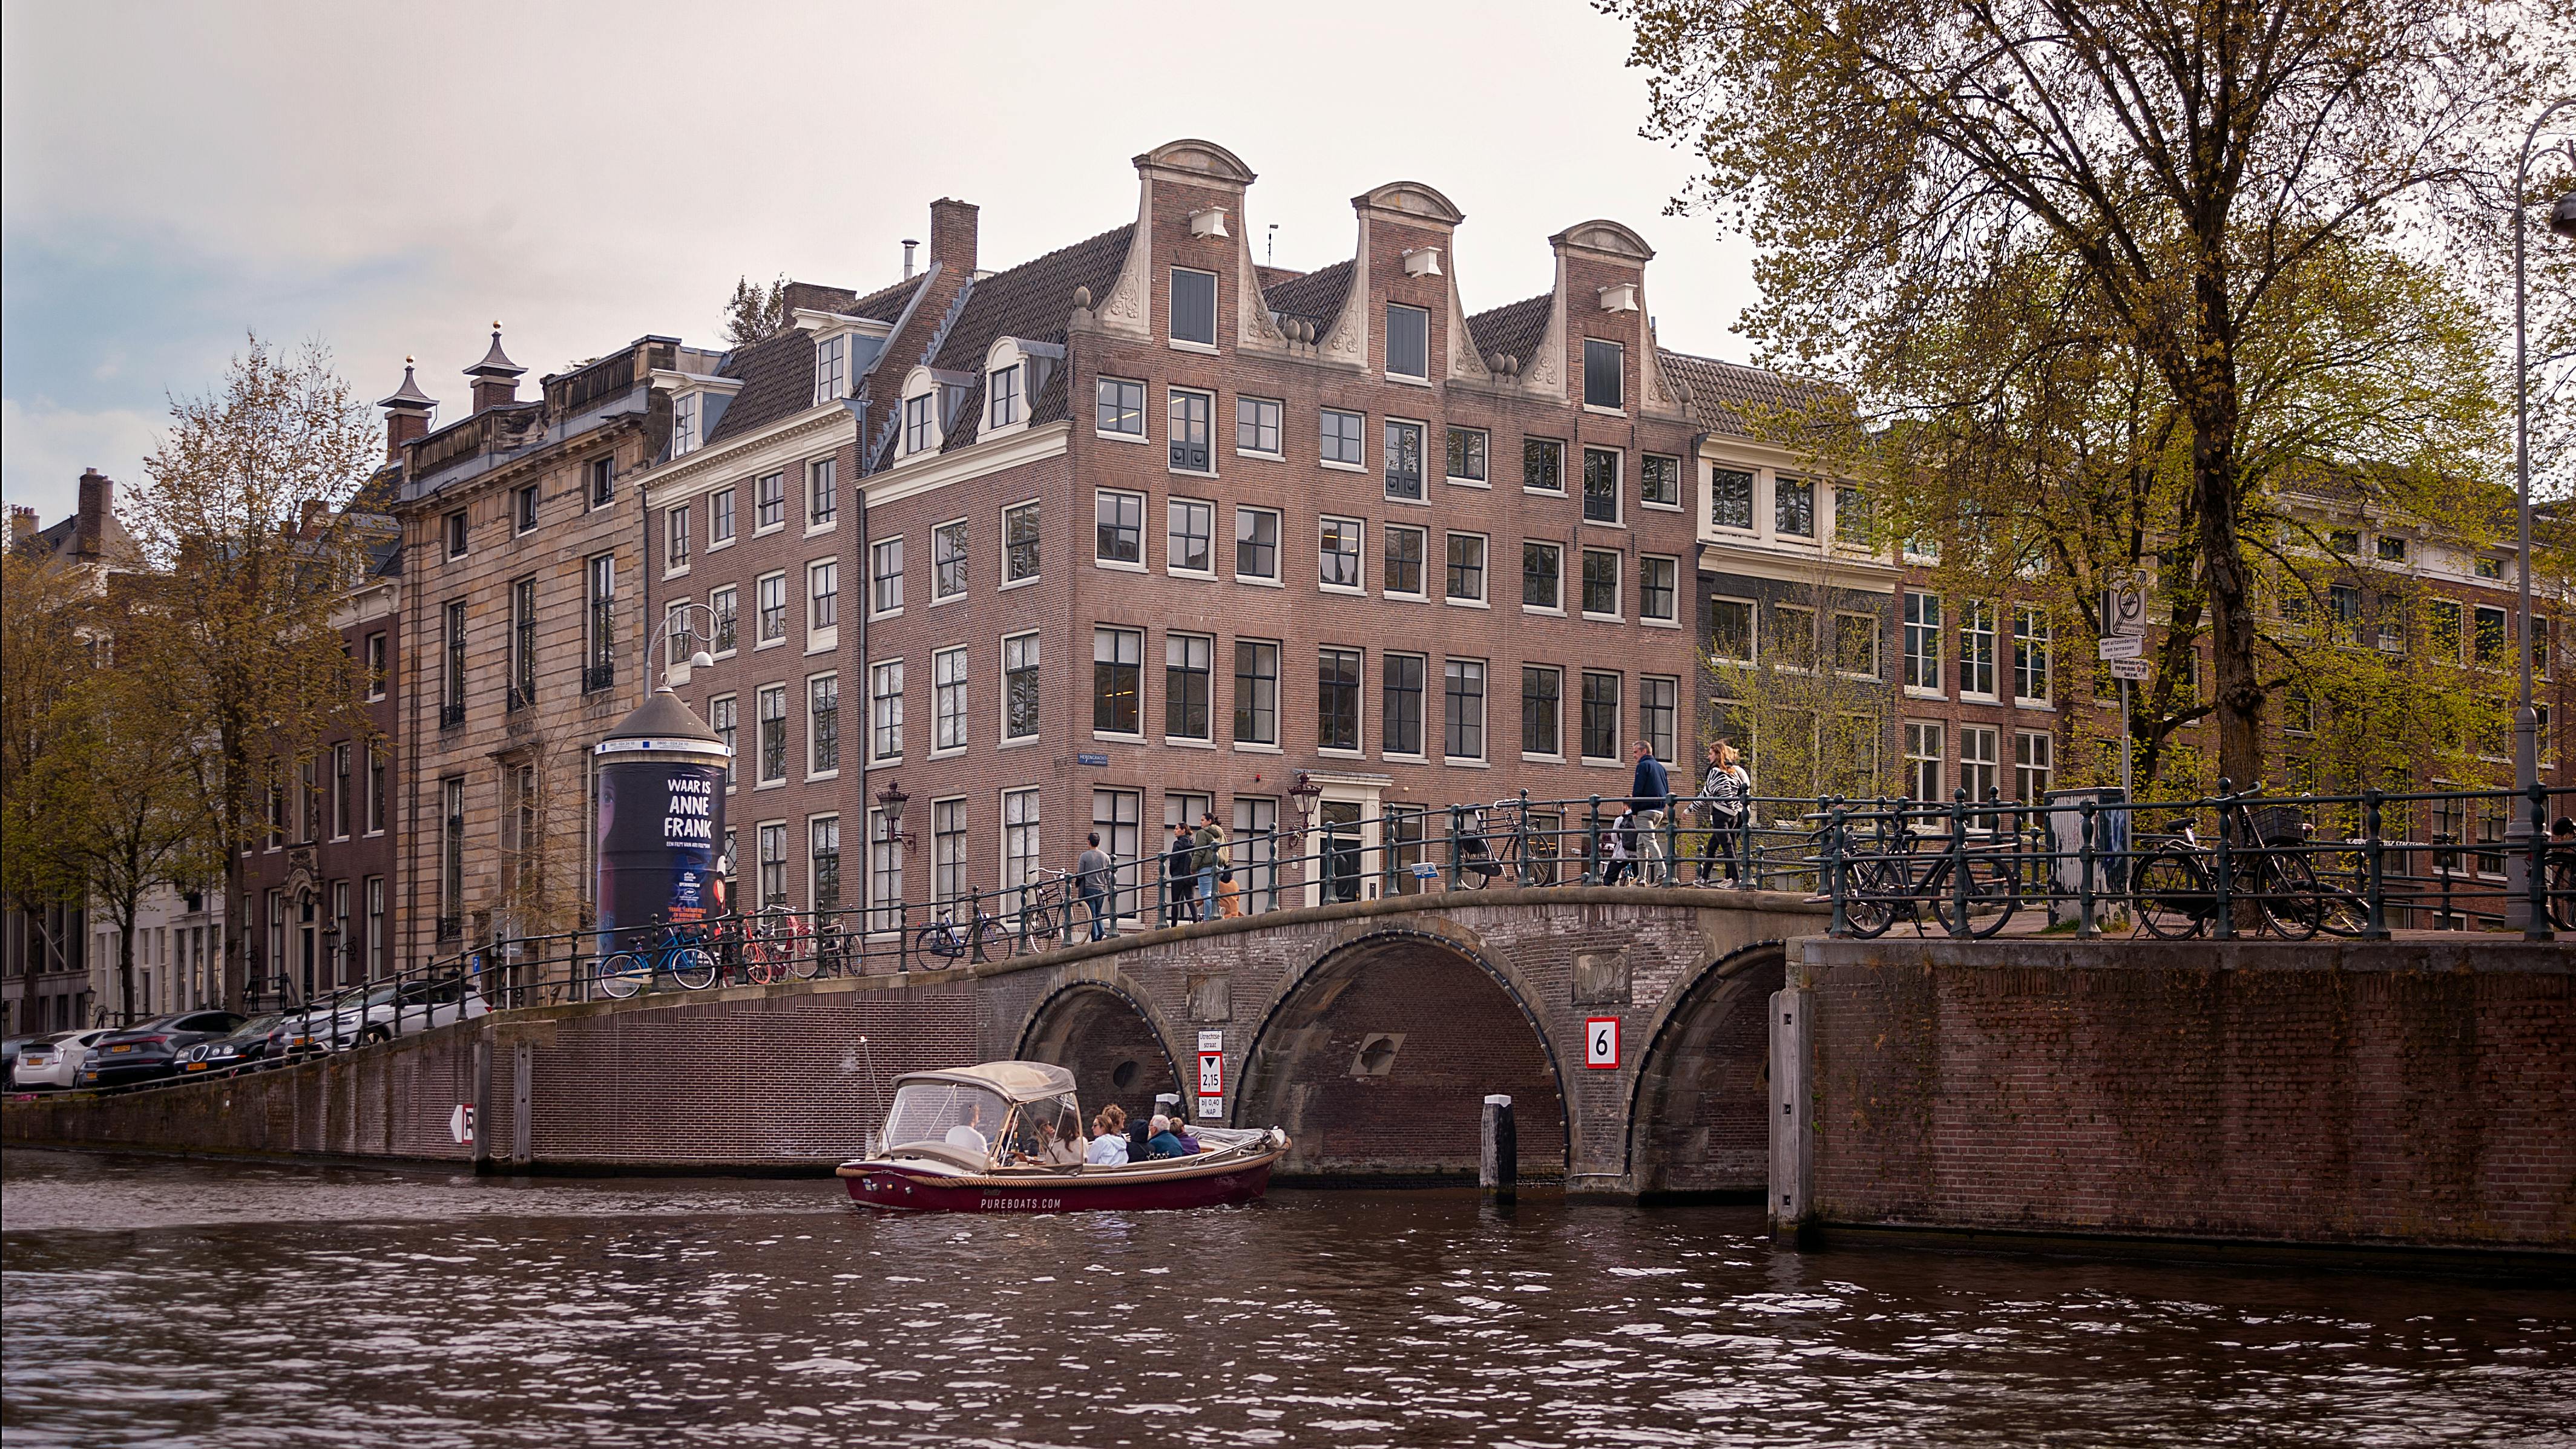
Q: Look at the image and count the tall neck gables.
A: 3